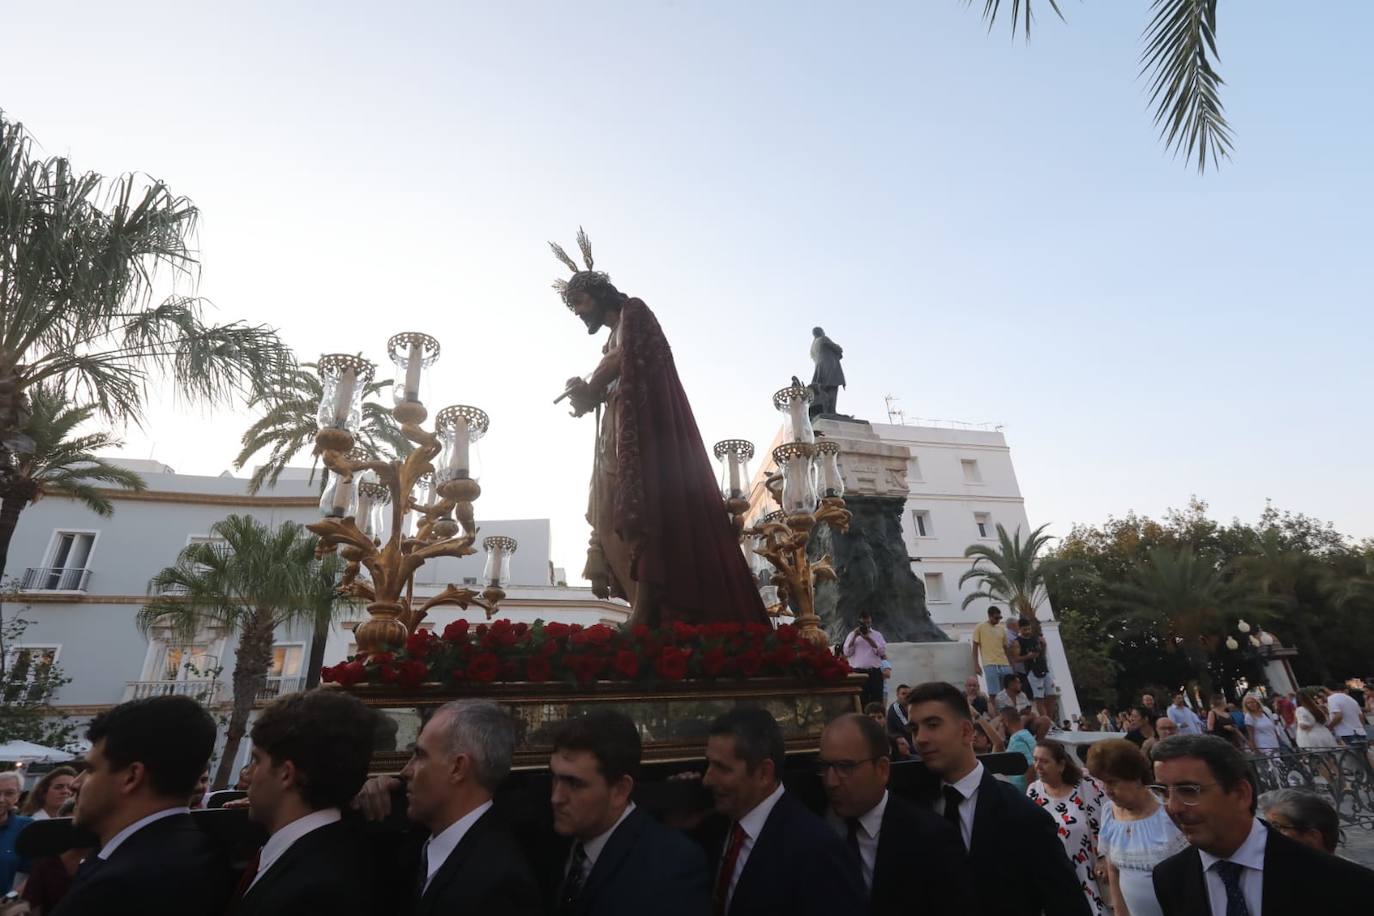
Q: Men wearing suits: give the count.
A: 8